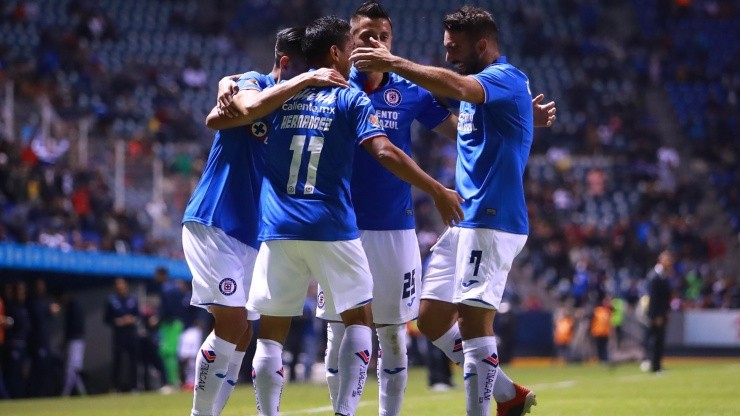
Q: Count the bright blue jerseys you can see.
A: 4